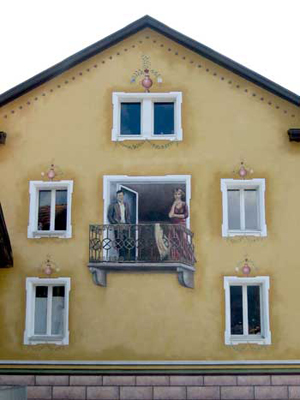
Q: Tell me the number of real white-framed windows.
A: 5